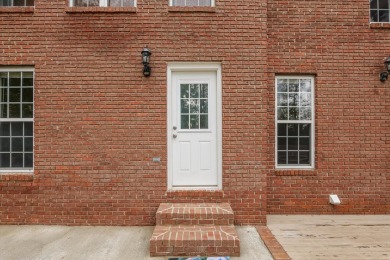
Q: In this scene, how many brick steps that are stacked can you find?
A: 2